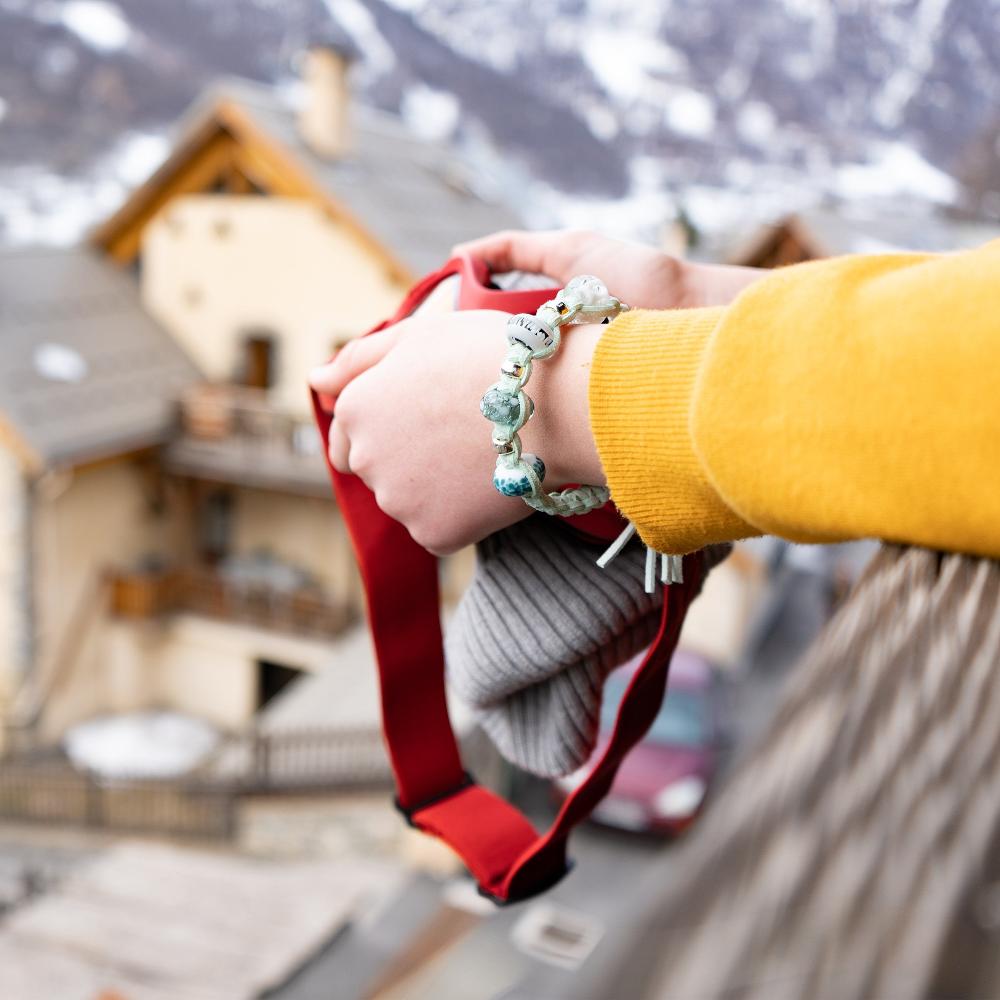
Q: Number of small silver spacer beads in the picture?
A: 3